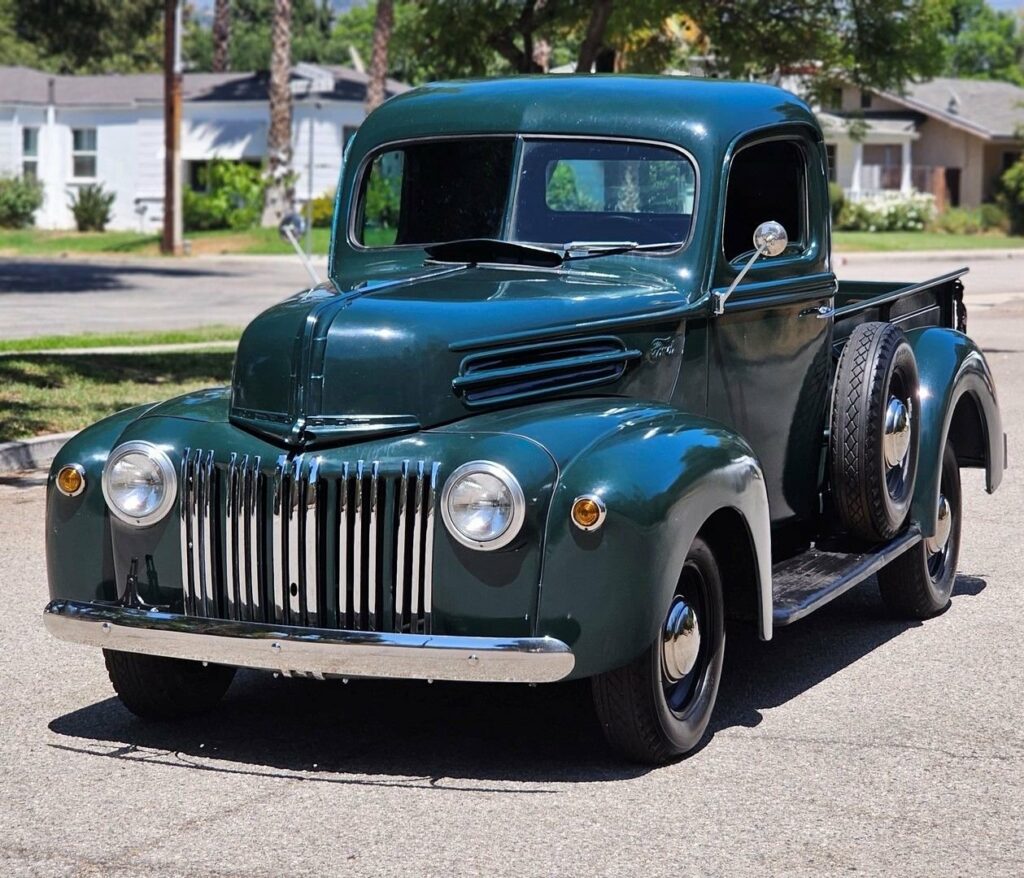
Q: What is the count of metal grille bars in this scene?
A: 15